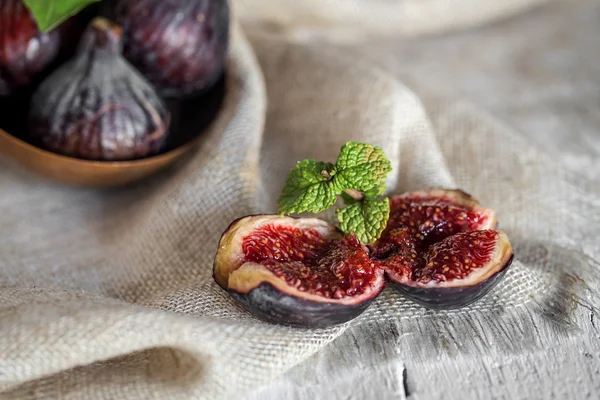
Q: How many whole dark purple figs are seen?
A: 3